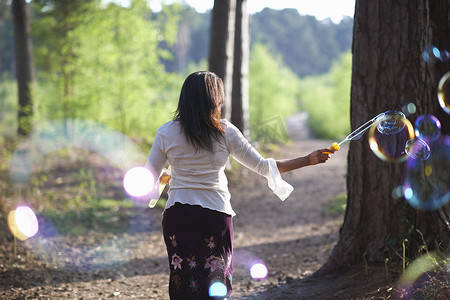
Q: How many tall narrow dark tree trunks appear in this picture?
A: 3